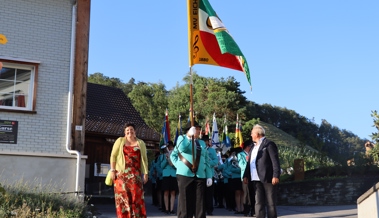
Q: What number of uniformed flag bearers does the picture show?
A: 1